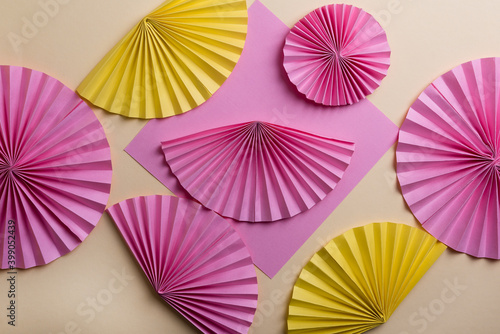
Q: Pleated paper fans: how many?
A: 7